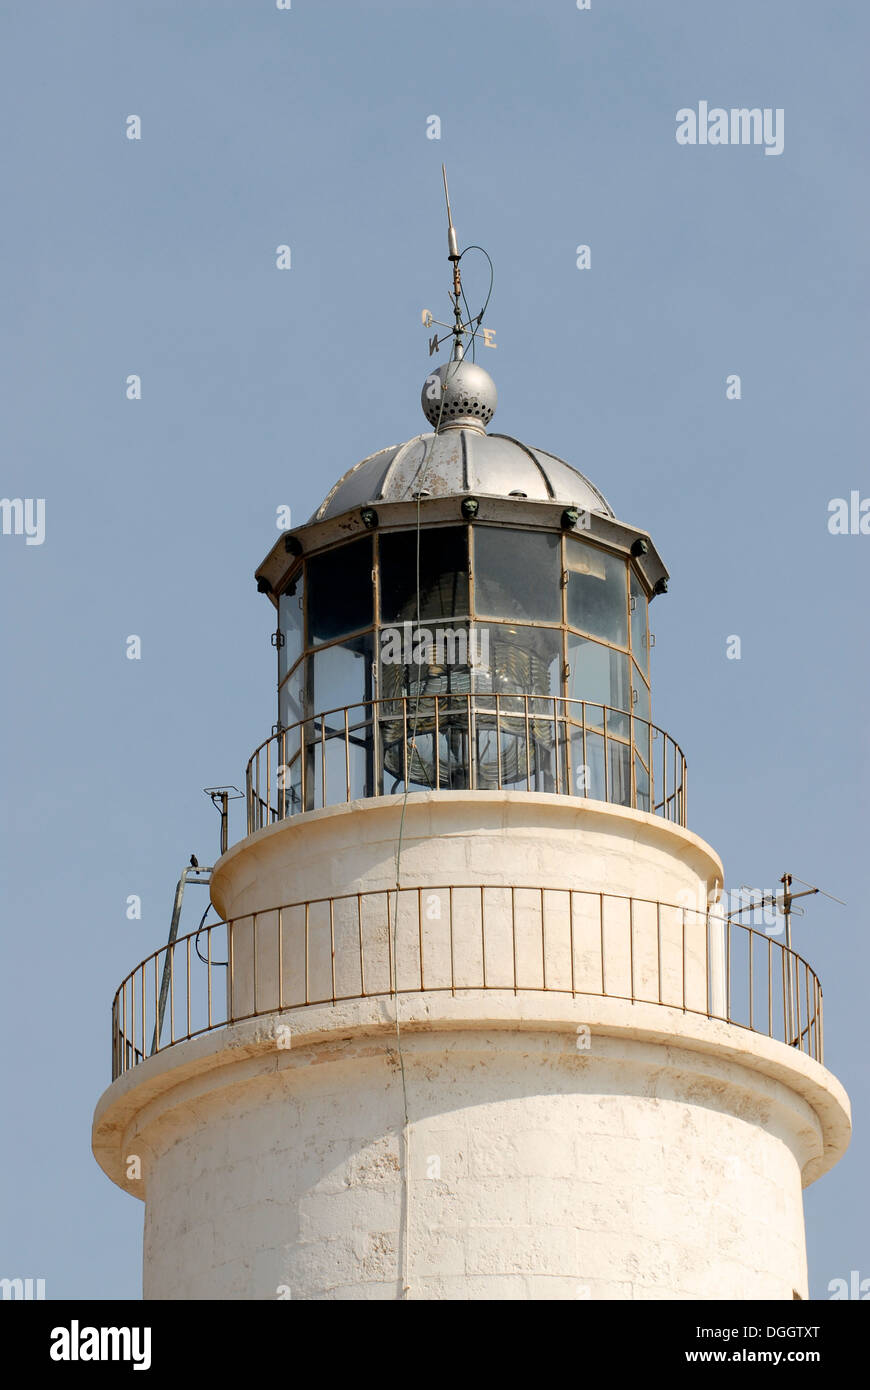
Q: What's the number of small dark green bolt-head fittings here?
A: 7